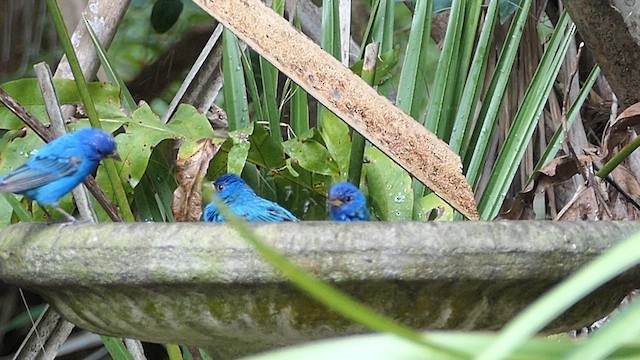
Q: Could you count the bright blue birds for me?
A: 3